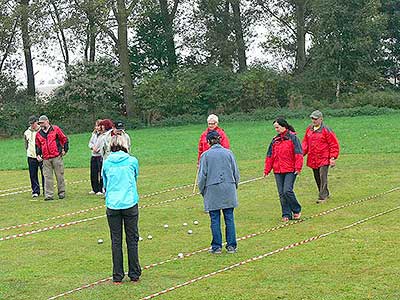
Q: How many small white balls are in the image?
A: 8